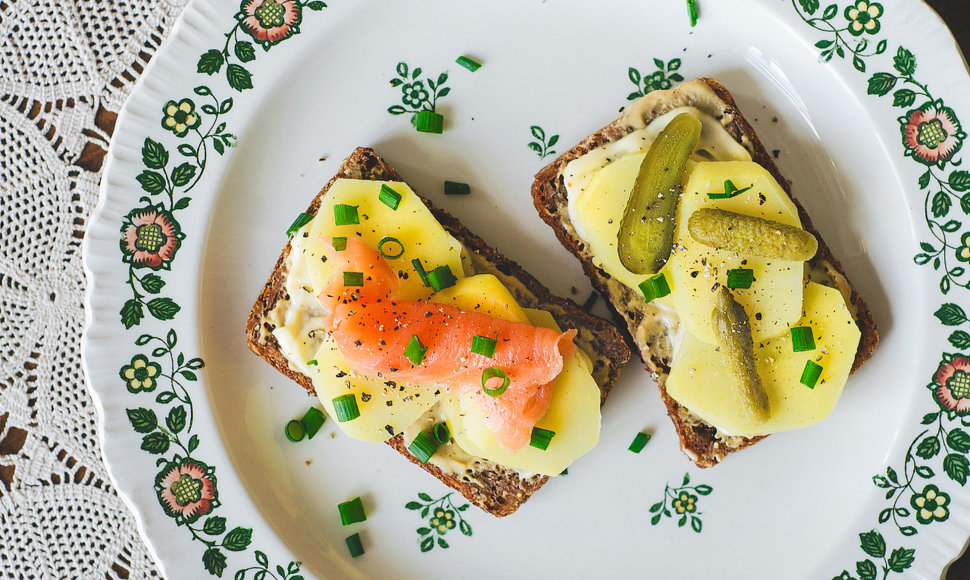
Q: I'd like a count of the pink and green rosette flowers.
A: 5